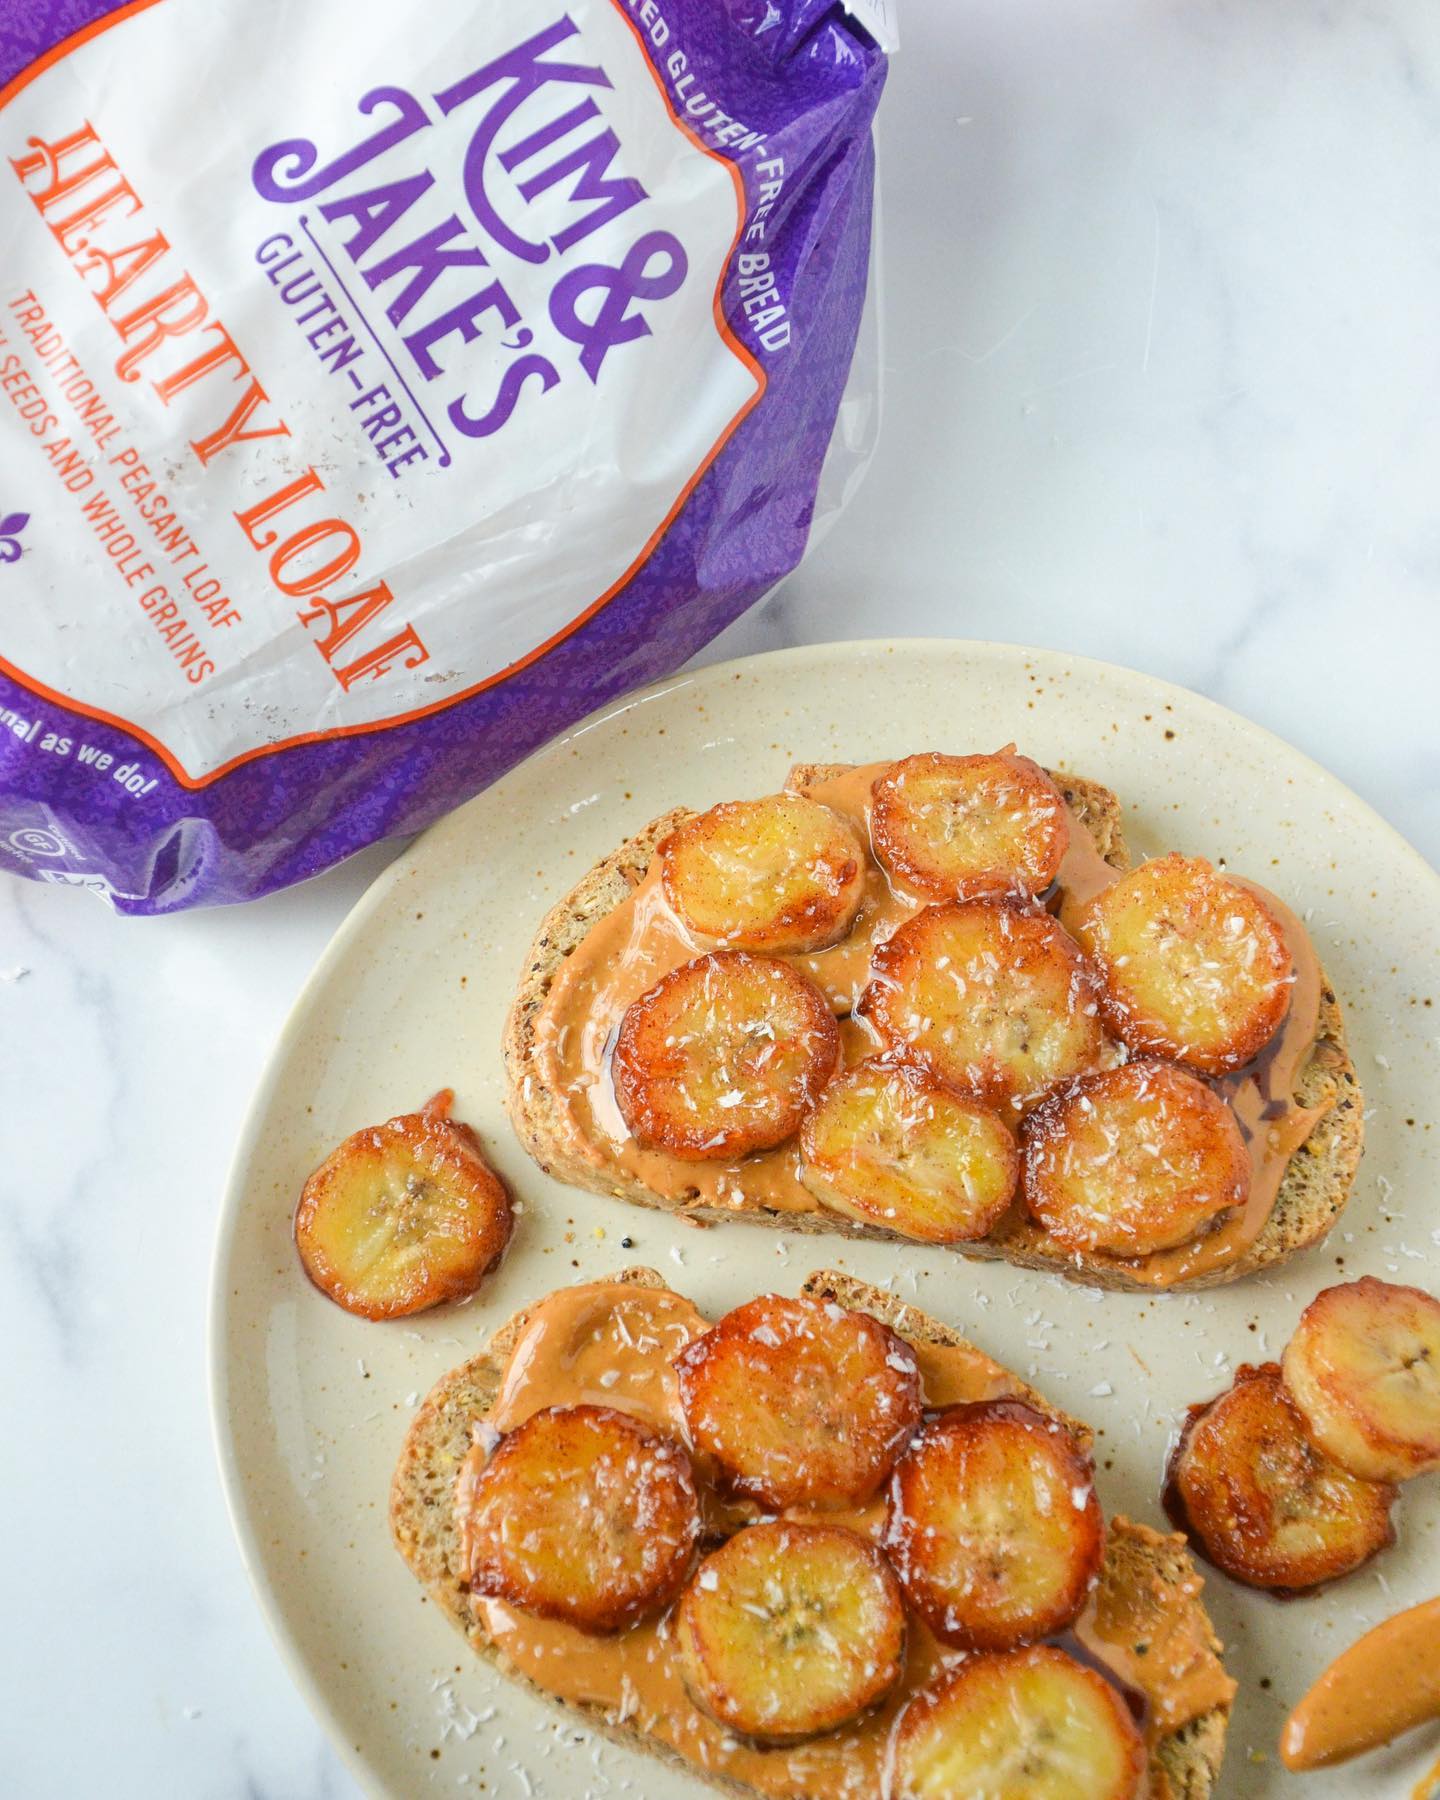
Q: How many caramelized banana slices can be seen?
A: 15